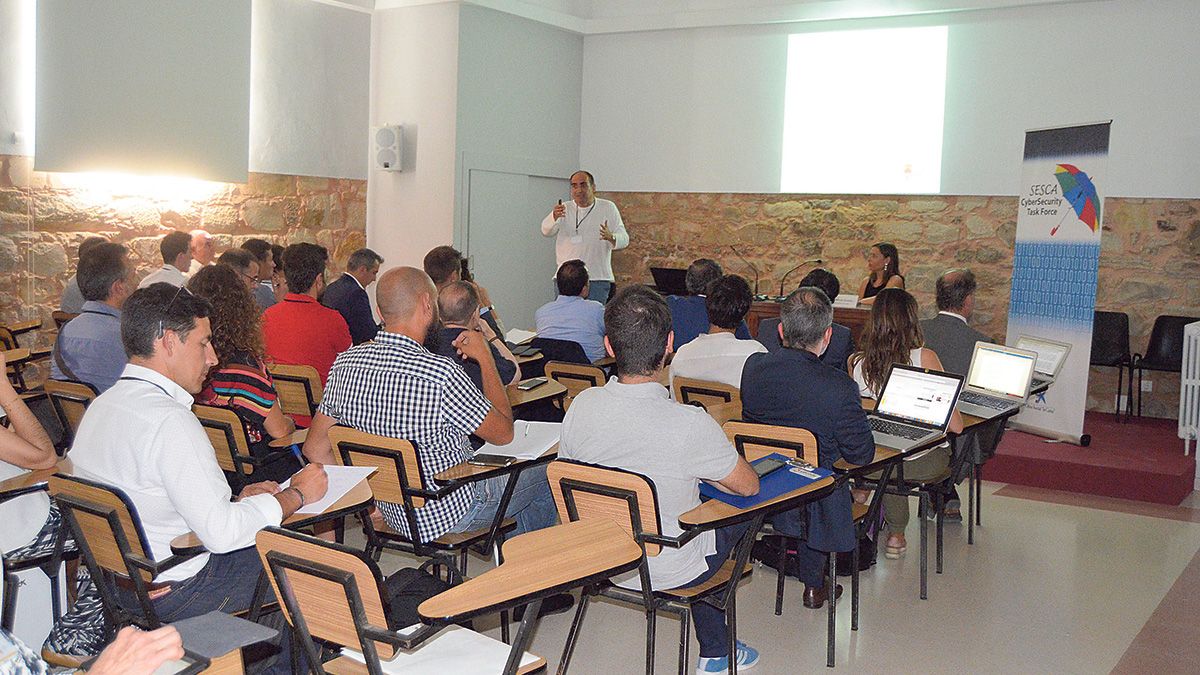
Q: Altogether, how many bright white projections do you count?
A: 1